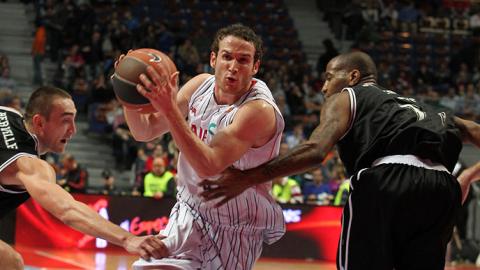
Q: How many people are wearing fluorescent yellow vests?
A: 3